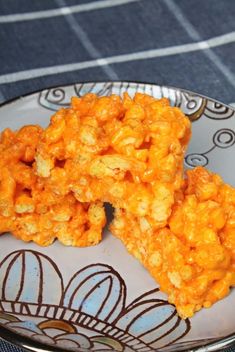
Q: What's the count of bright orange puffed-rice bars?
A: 3